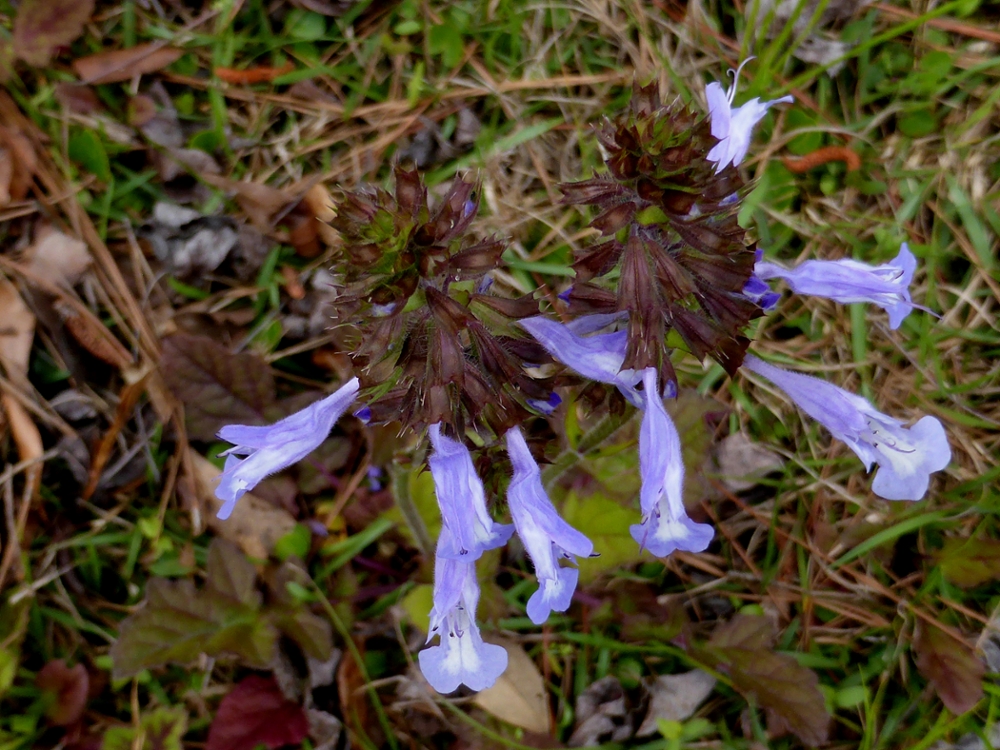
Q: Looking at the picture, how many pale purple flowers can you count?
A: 9